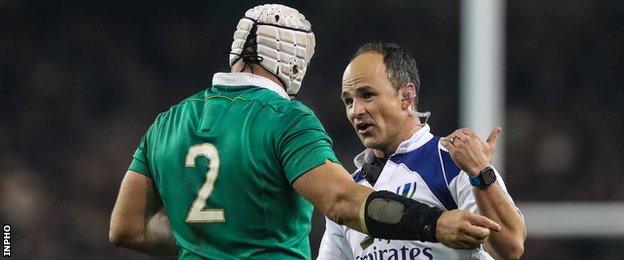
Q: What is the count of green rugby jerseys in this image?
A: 1